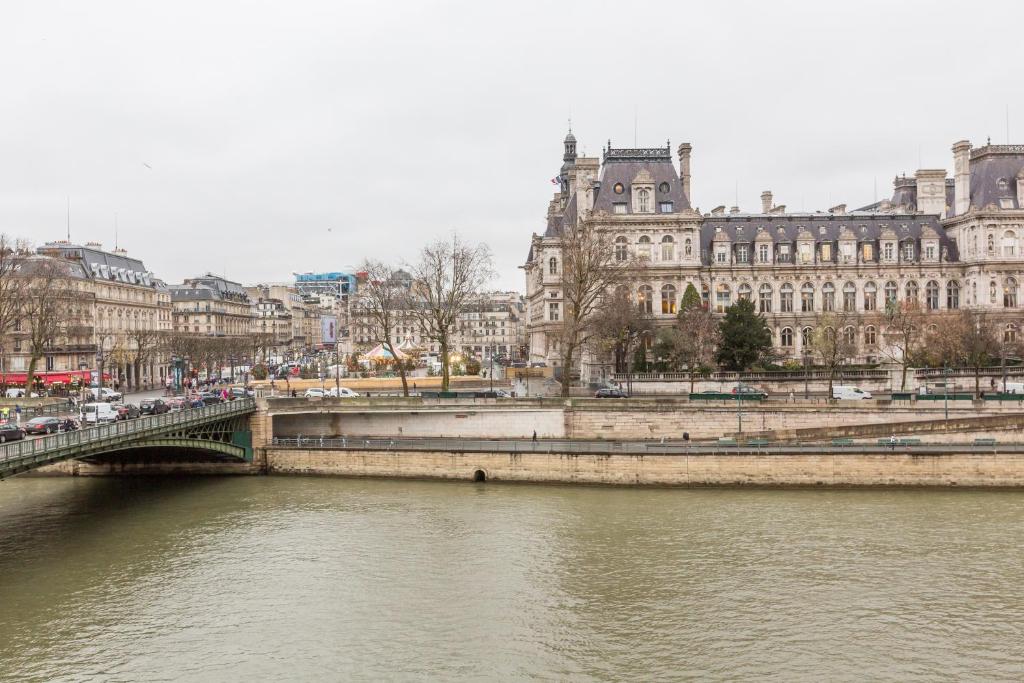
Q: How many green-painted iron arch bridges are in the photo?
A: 1